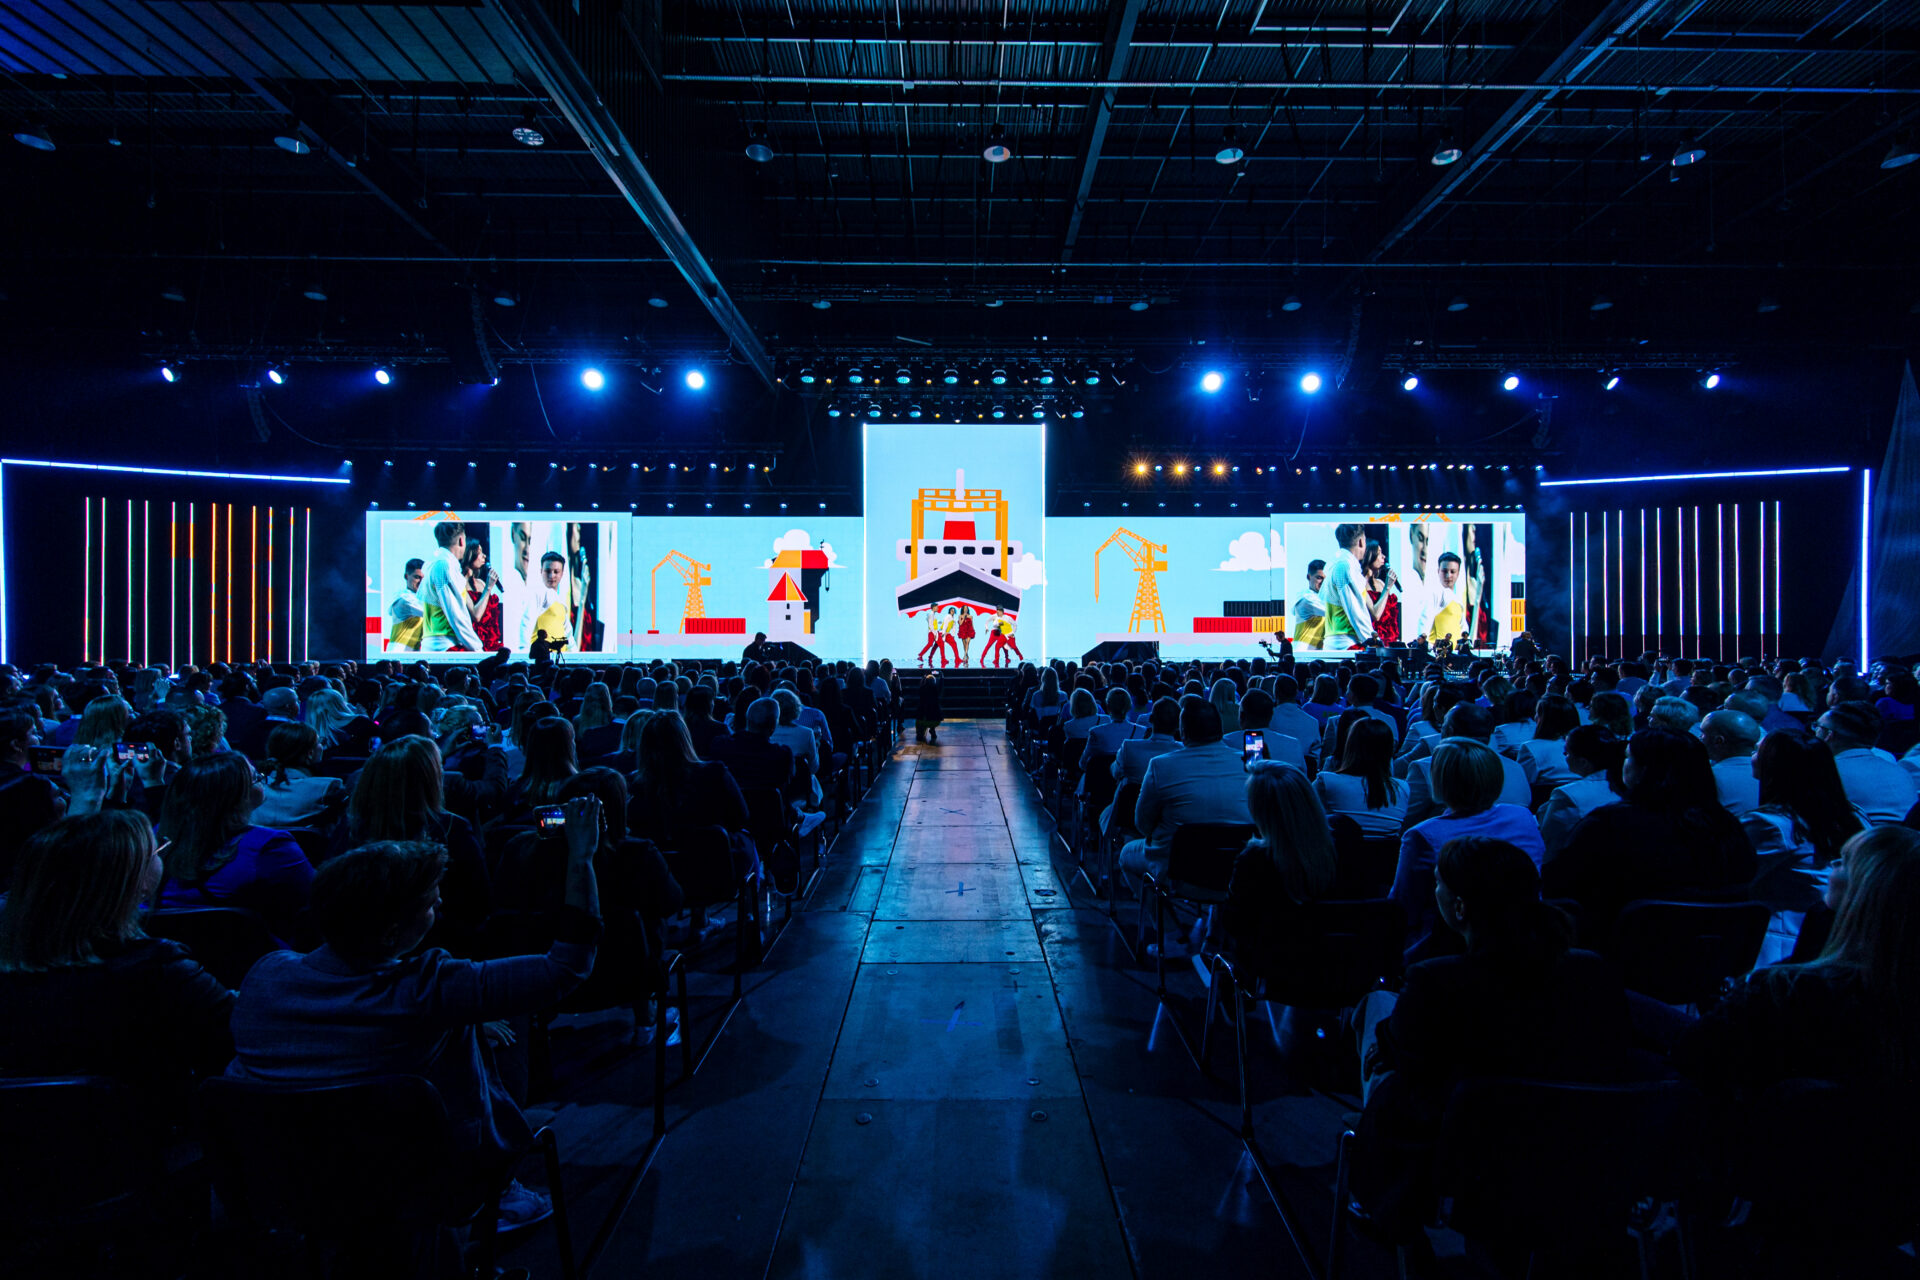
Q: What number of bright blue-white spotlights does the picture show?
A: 11